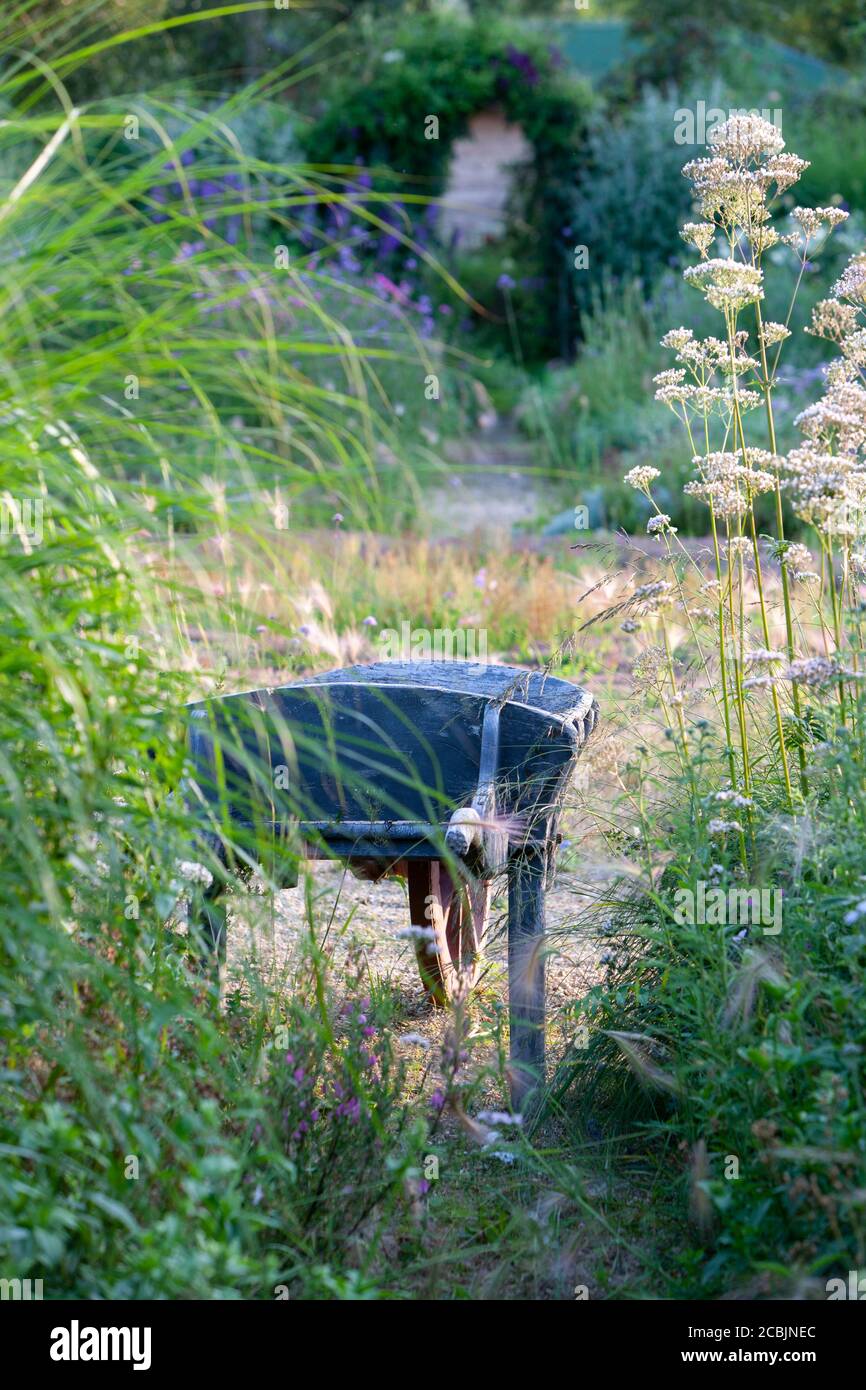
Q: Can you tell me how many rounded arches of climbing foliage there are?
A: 1